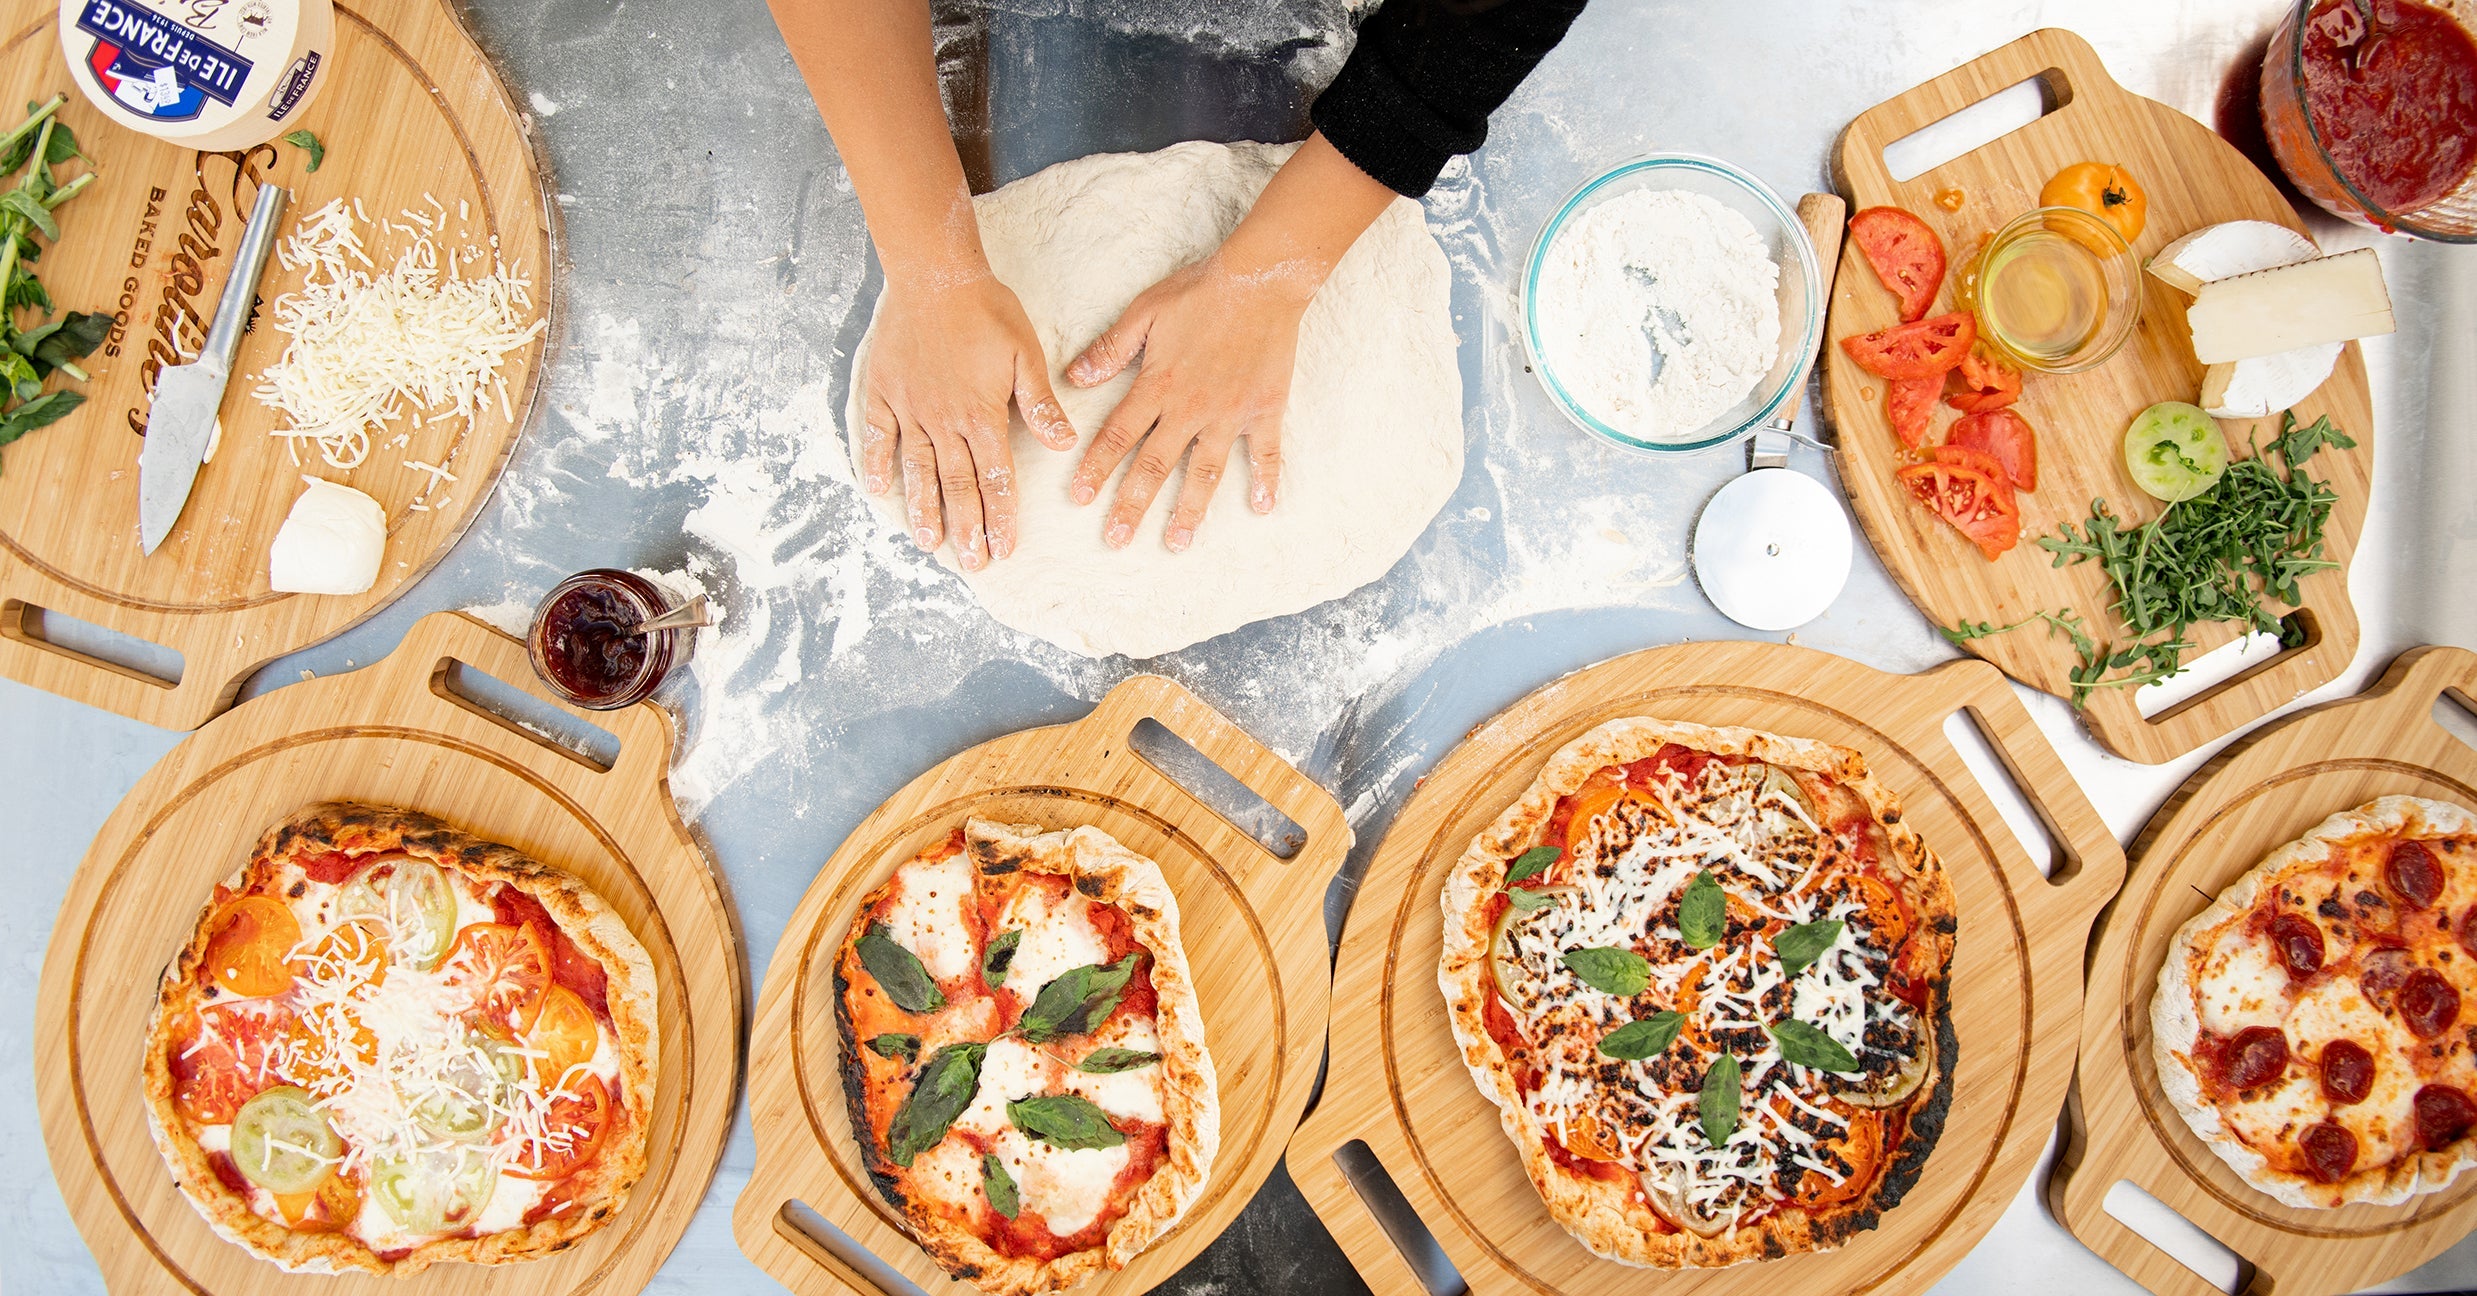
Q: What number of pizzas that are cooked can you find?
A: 4